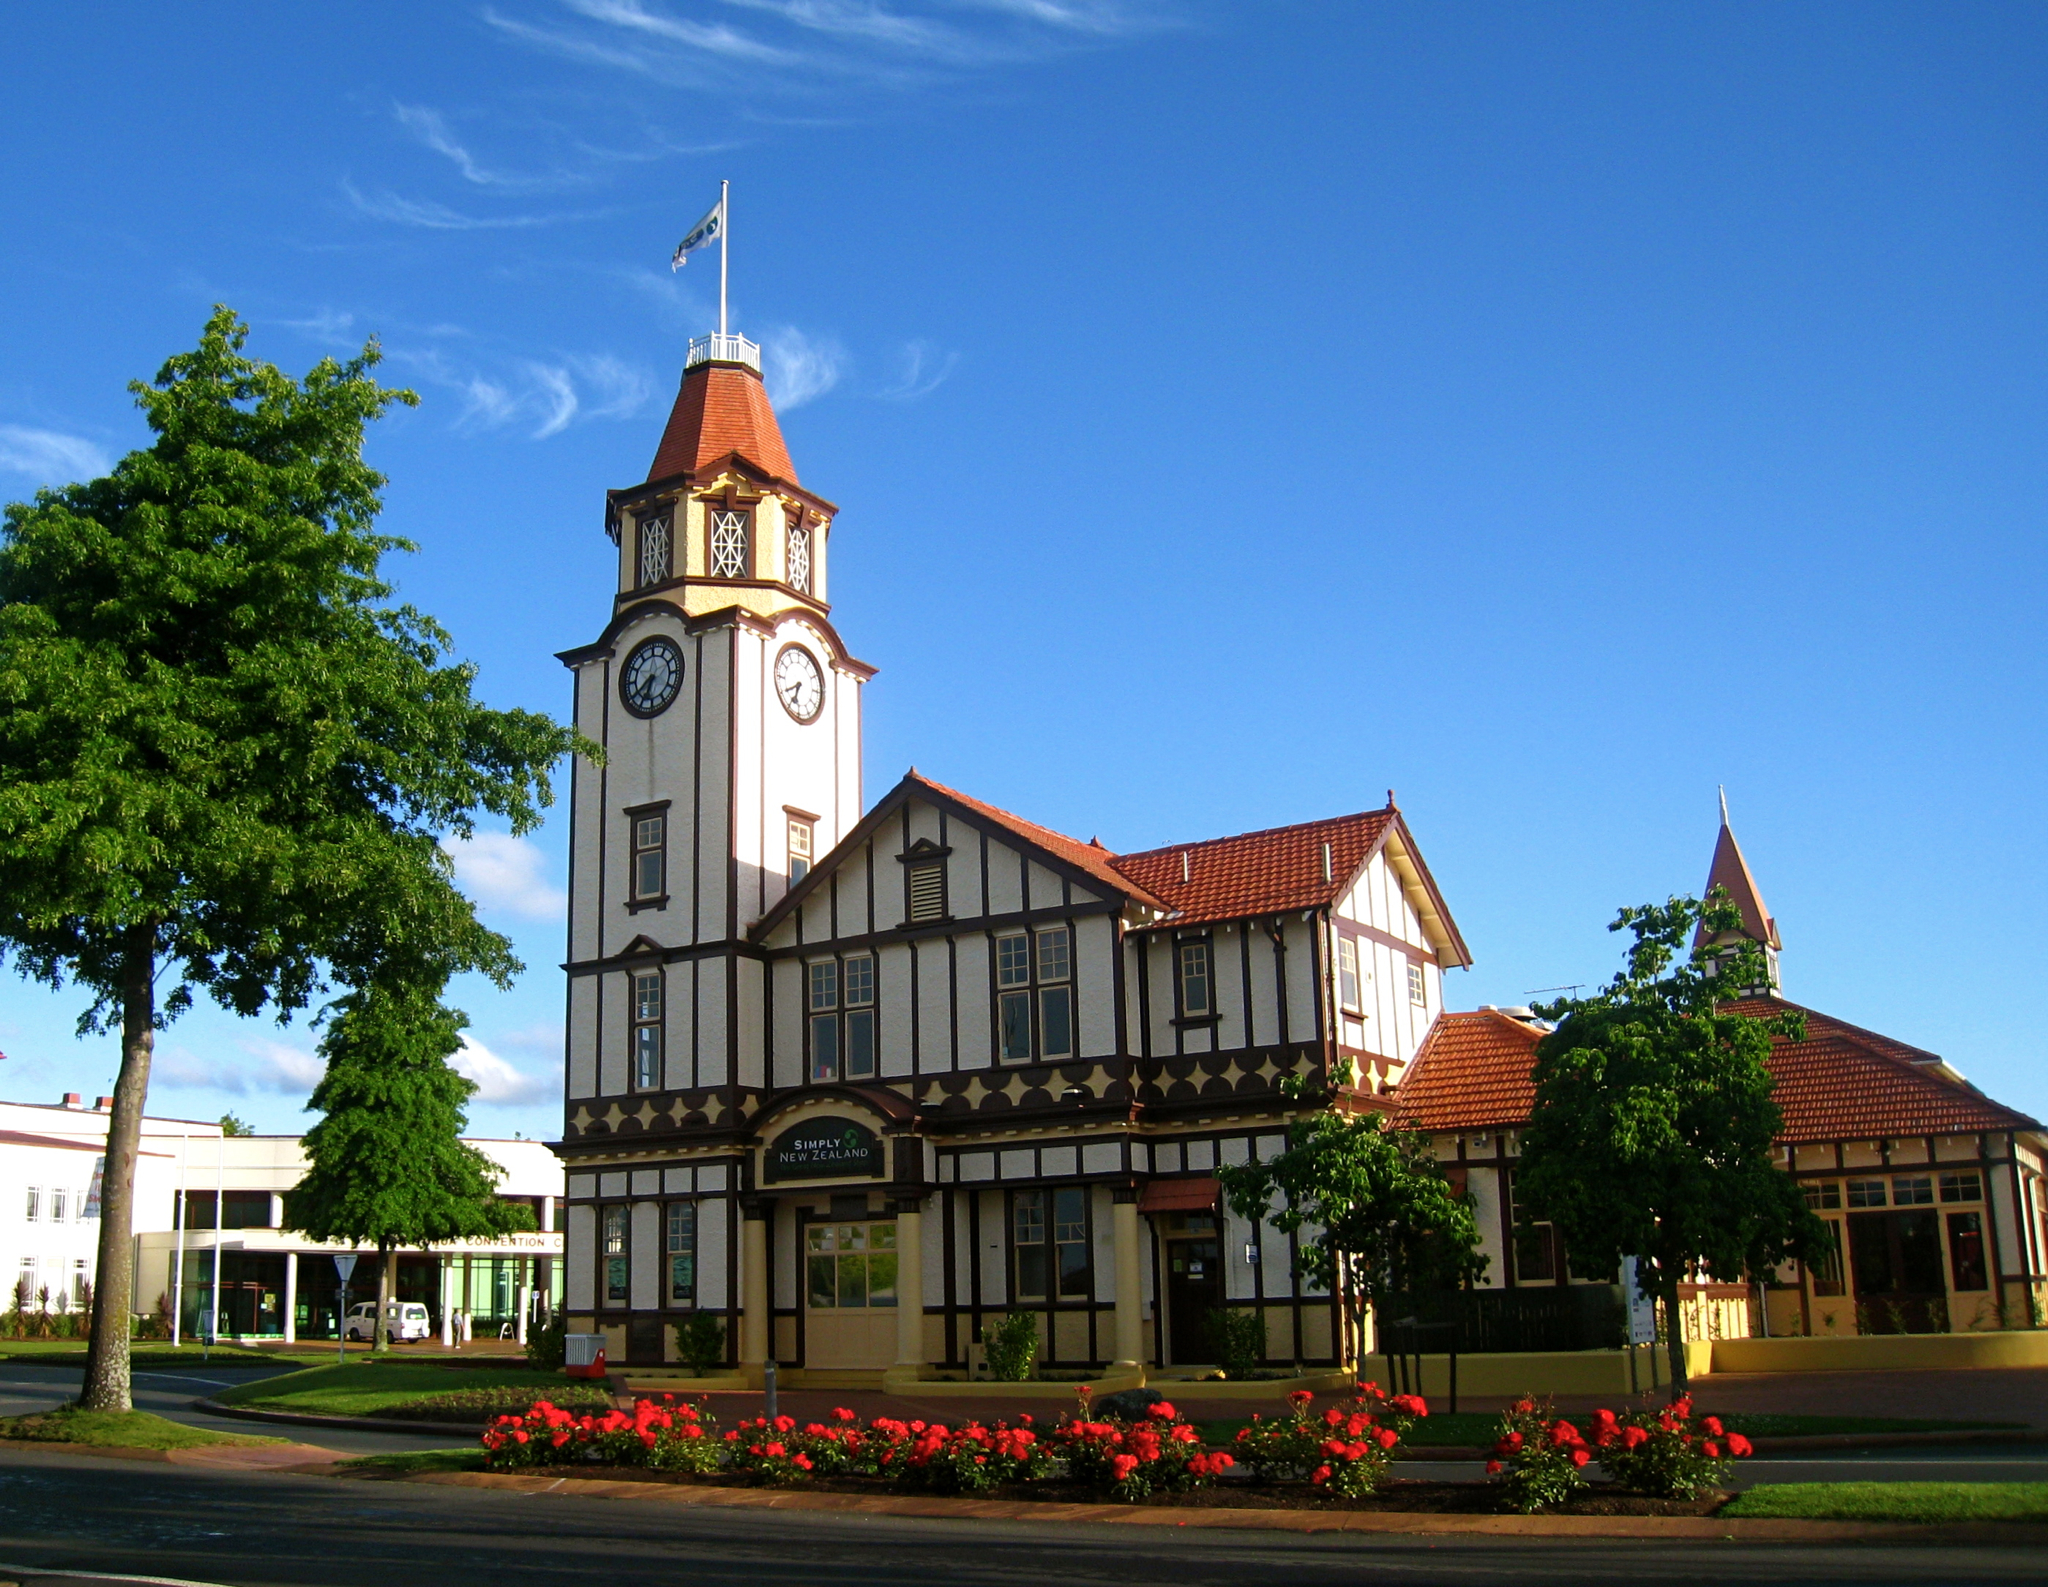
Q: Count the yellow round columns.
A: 3